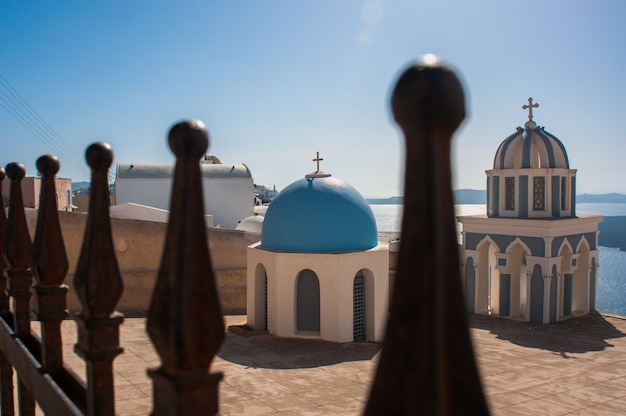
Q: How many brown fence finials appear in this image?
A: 6